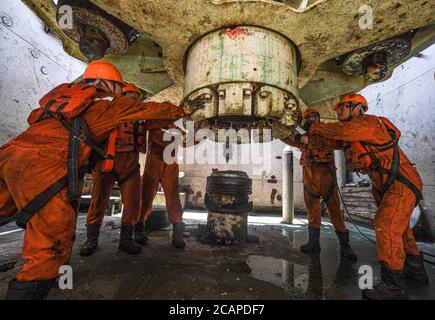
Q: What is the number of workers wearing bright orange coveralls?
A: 5